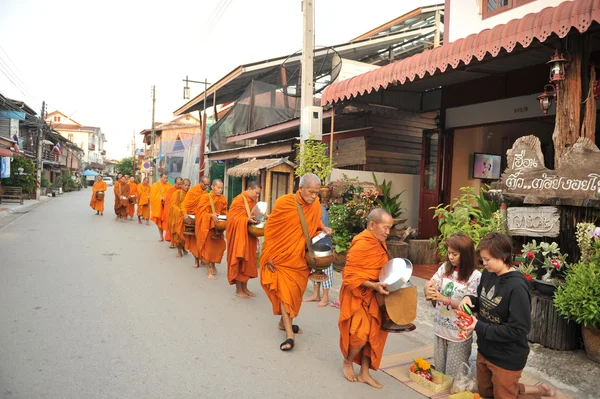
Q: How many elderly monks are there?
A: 2